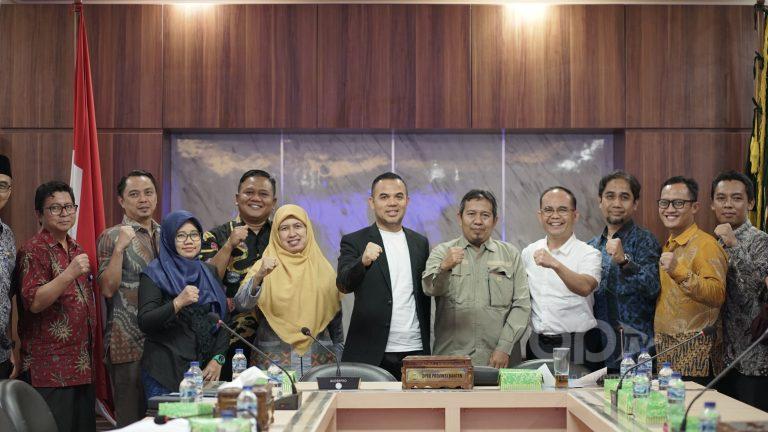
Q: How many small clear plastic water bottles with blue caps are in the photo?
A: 12